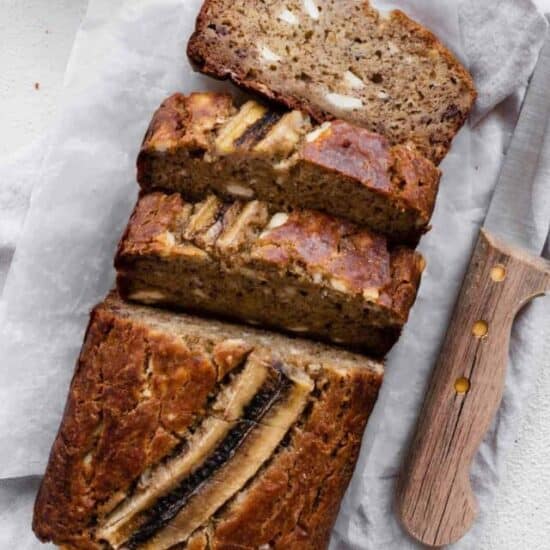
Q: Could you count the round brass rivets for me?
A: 3